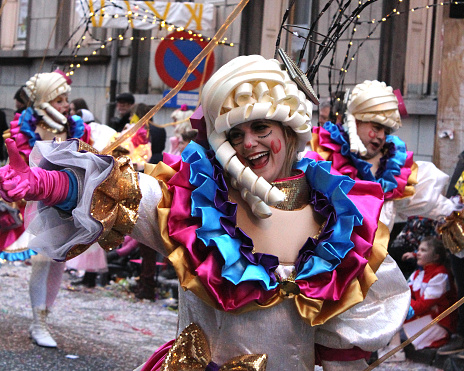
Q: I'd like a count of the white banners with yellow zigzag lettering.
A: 1